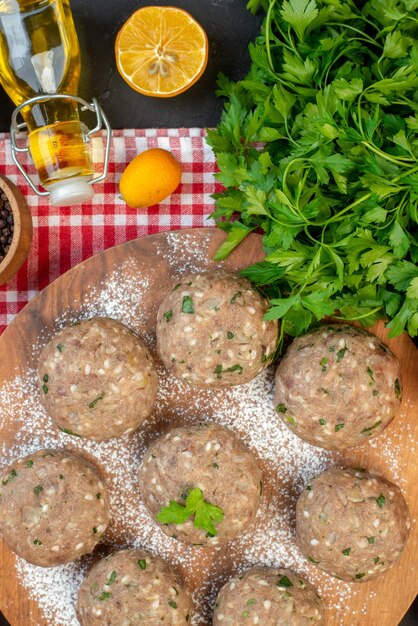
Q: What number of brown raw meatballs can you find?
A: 8